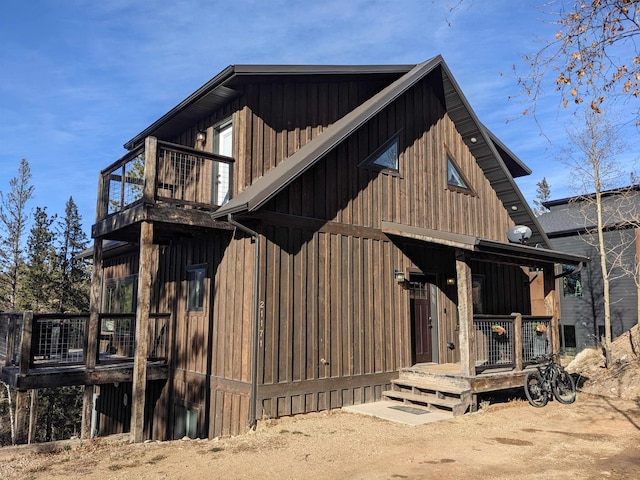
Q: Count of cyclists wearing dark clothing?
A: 0